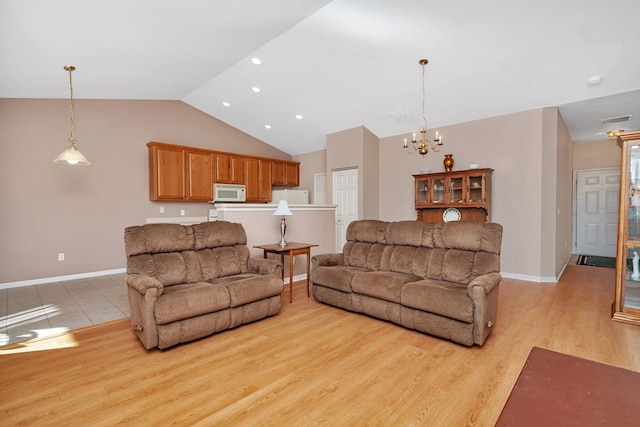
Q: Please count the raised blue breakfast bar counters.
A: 0